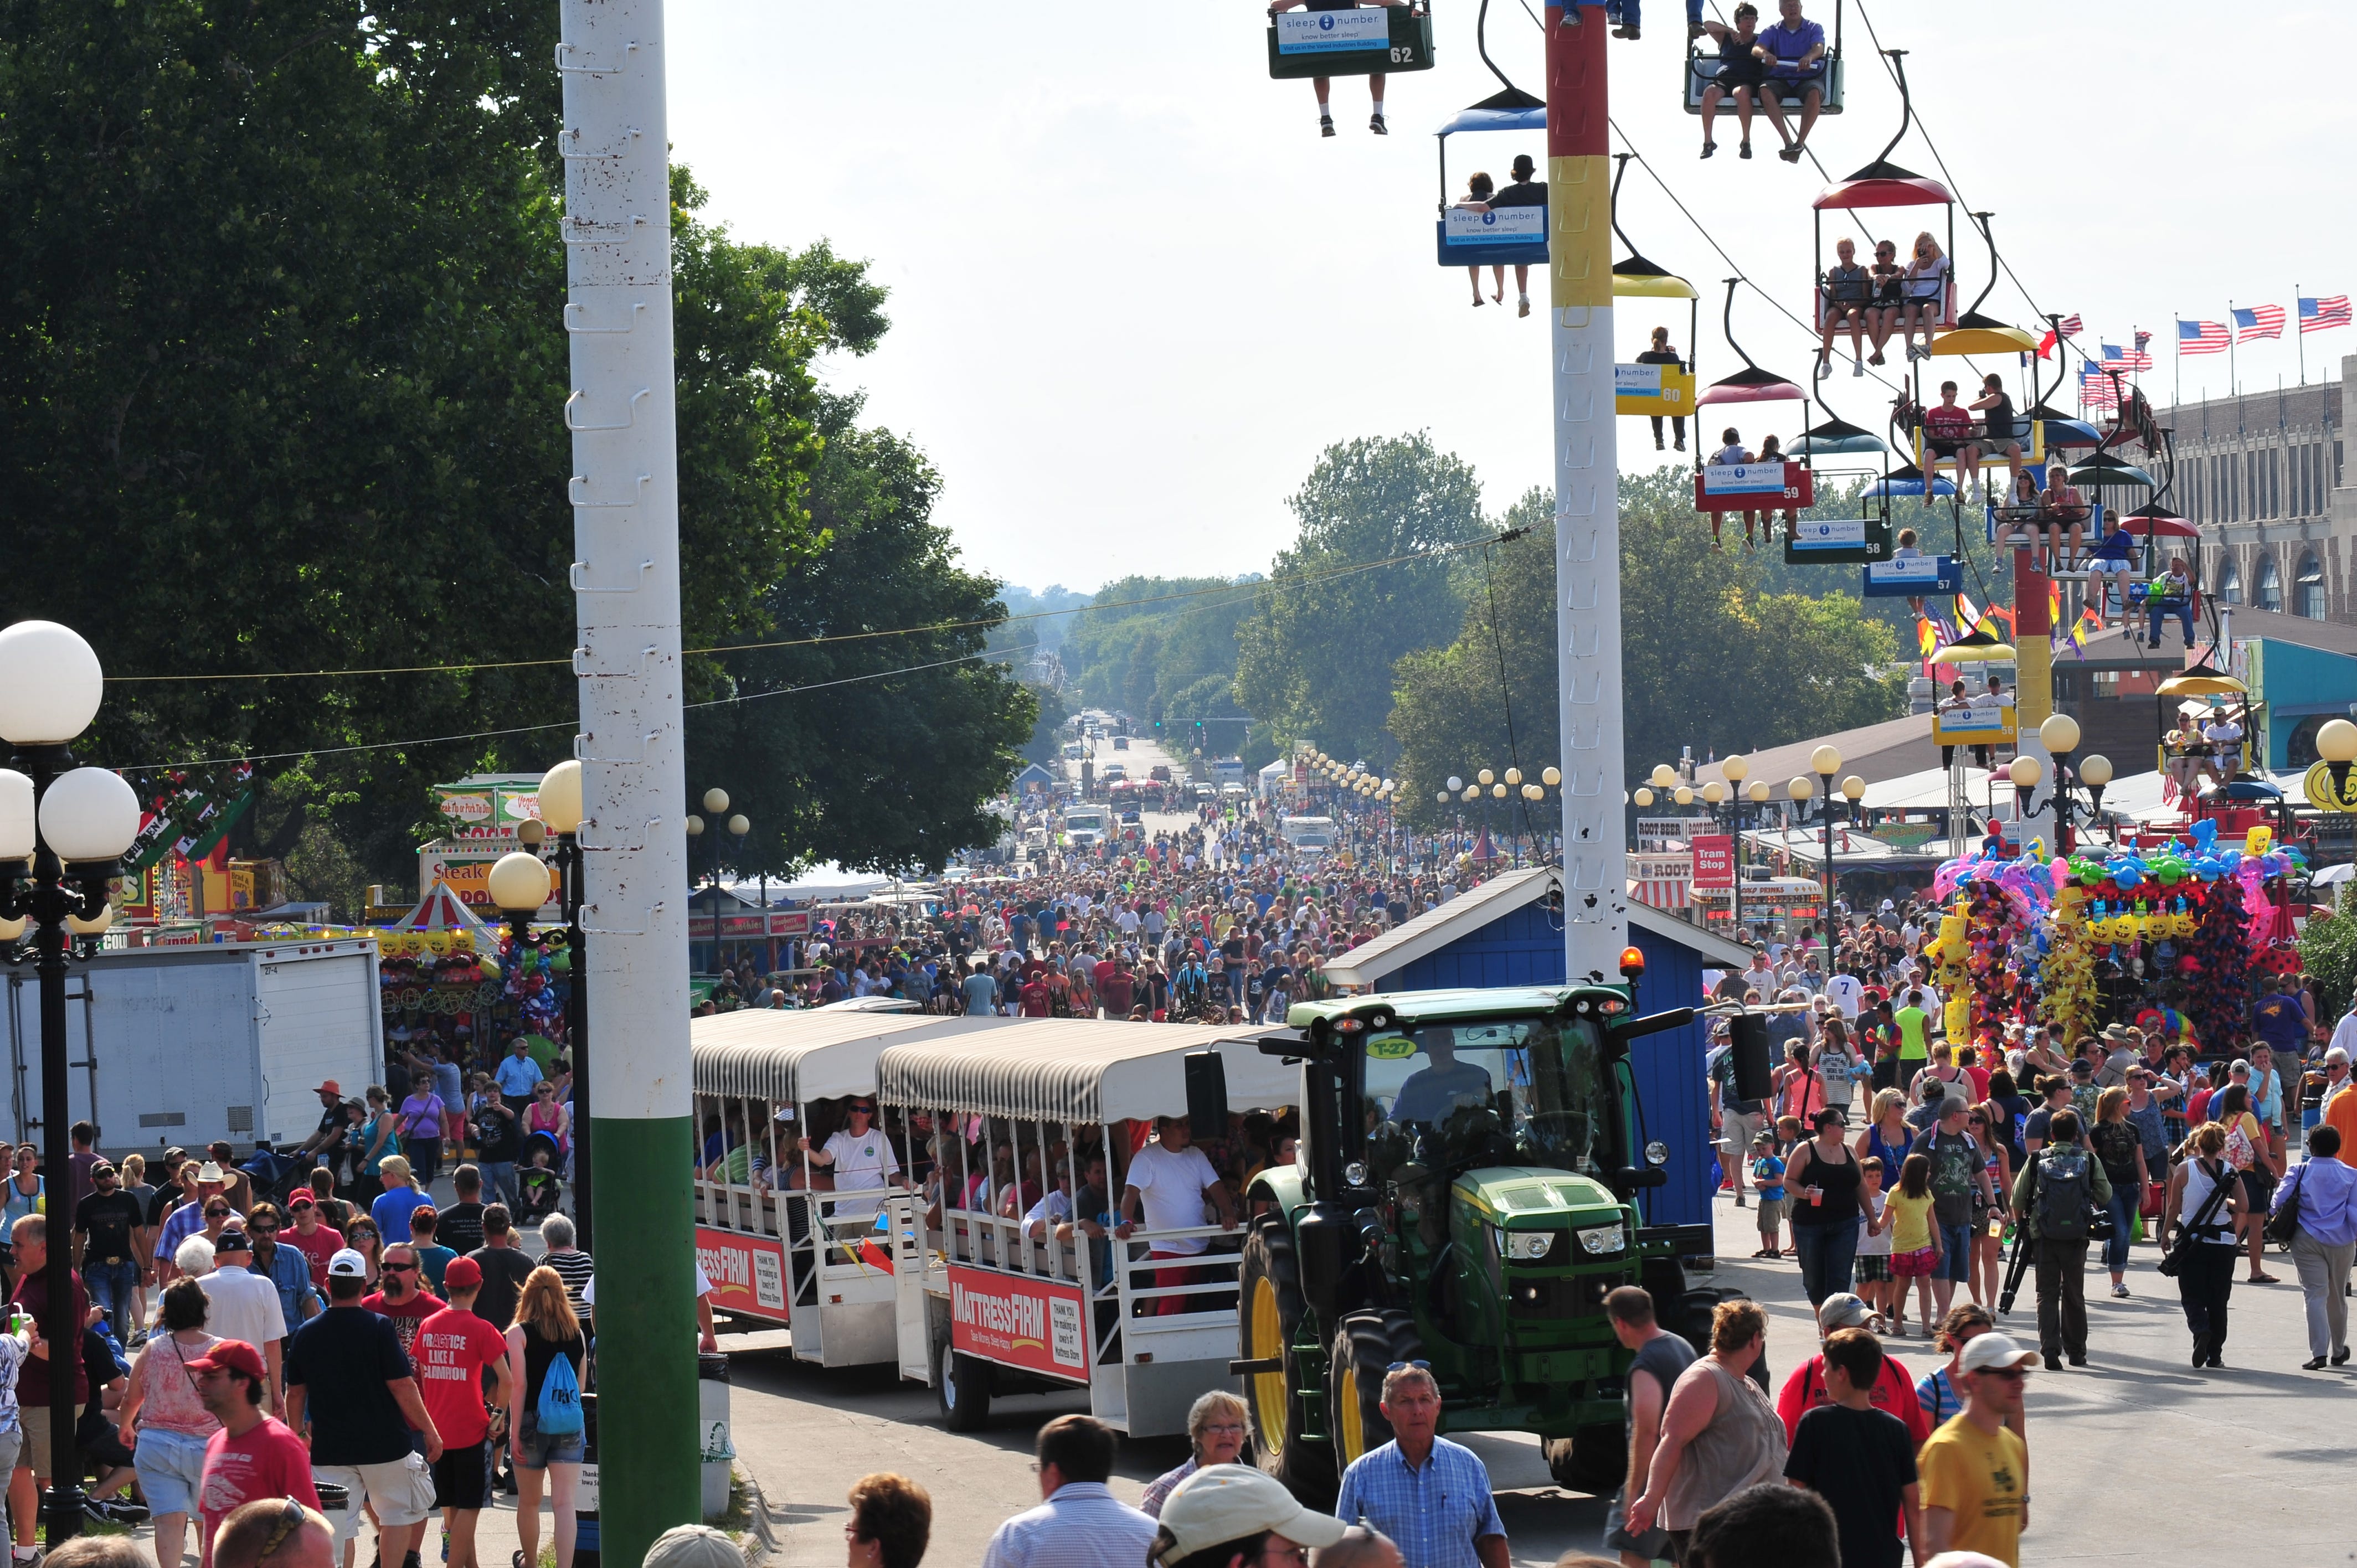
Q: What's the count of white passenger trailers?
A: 2